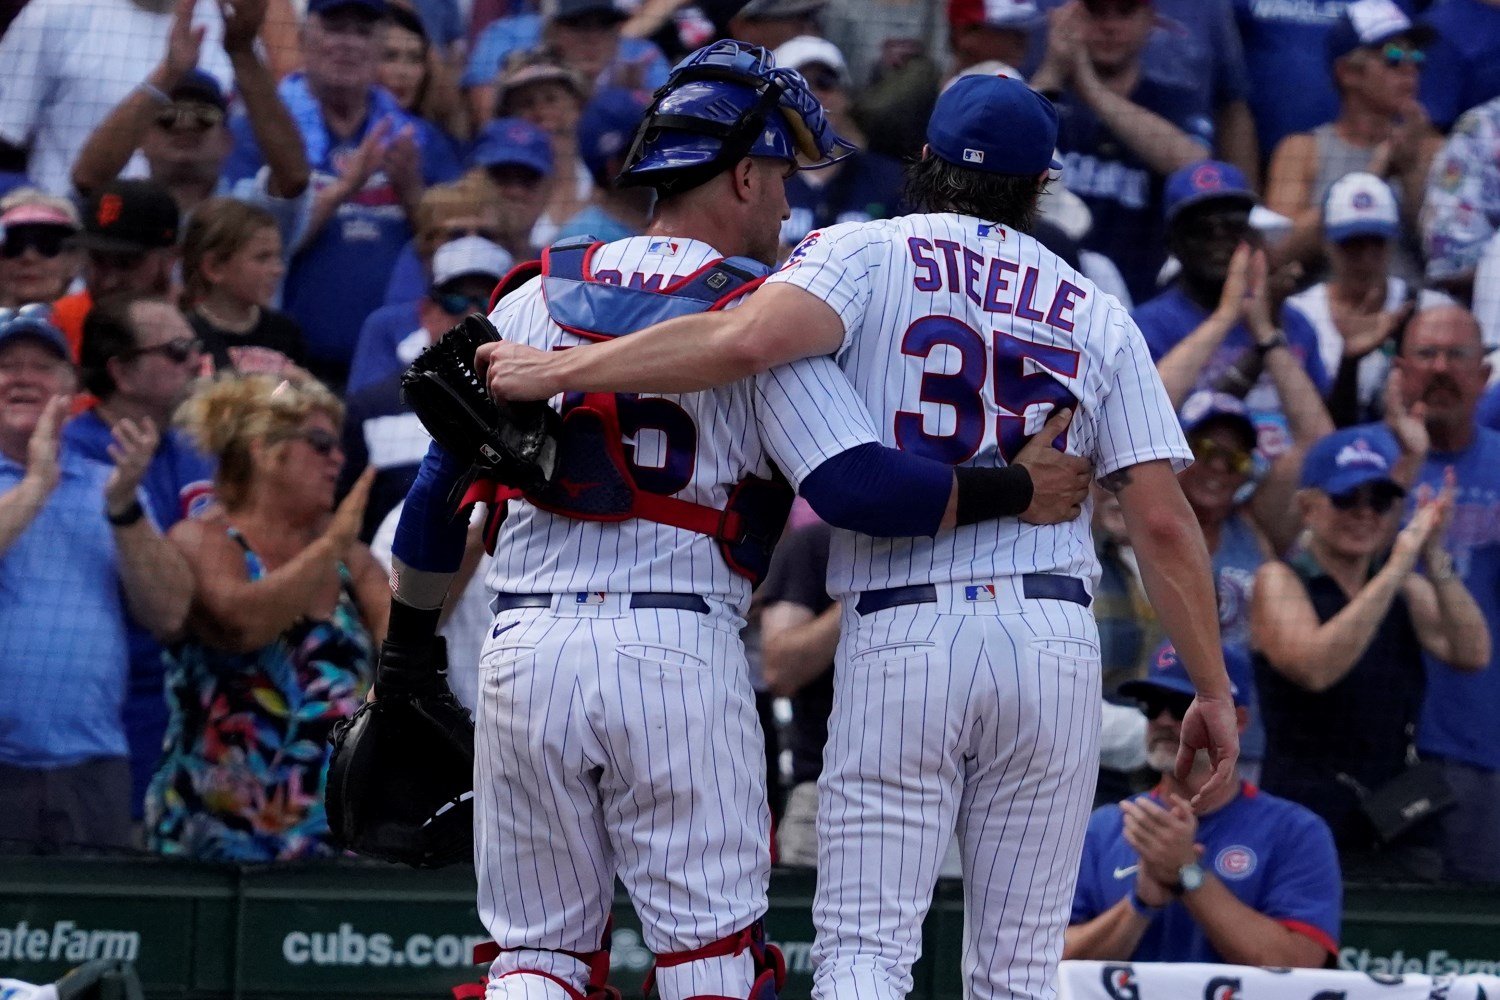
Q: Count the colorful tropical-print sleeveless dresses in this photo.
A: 1